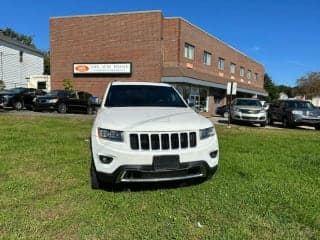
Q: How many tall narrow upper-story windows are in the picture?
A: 7